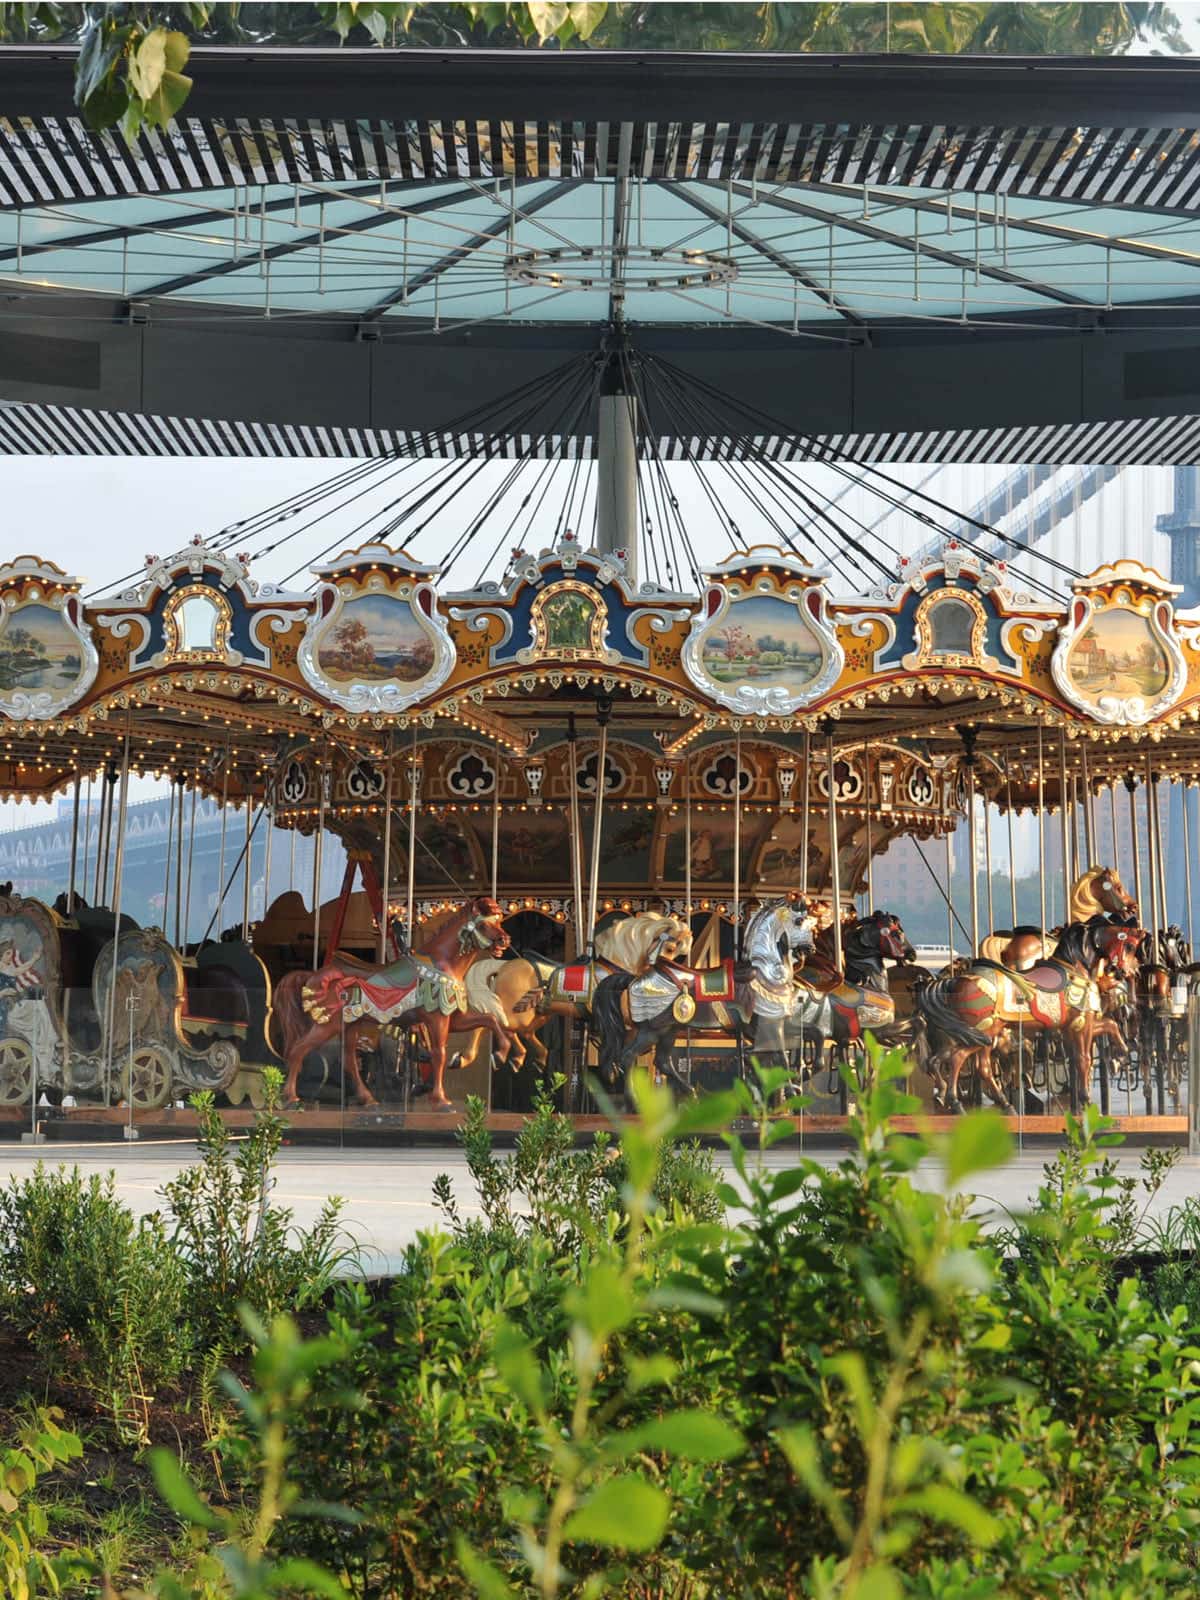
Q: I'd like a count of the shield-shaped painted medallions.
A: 4